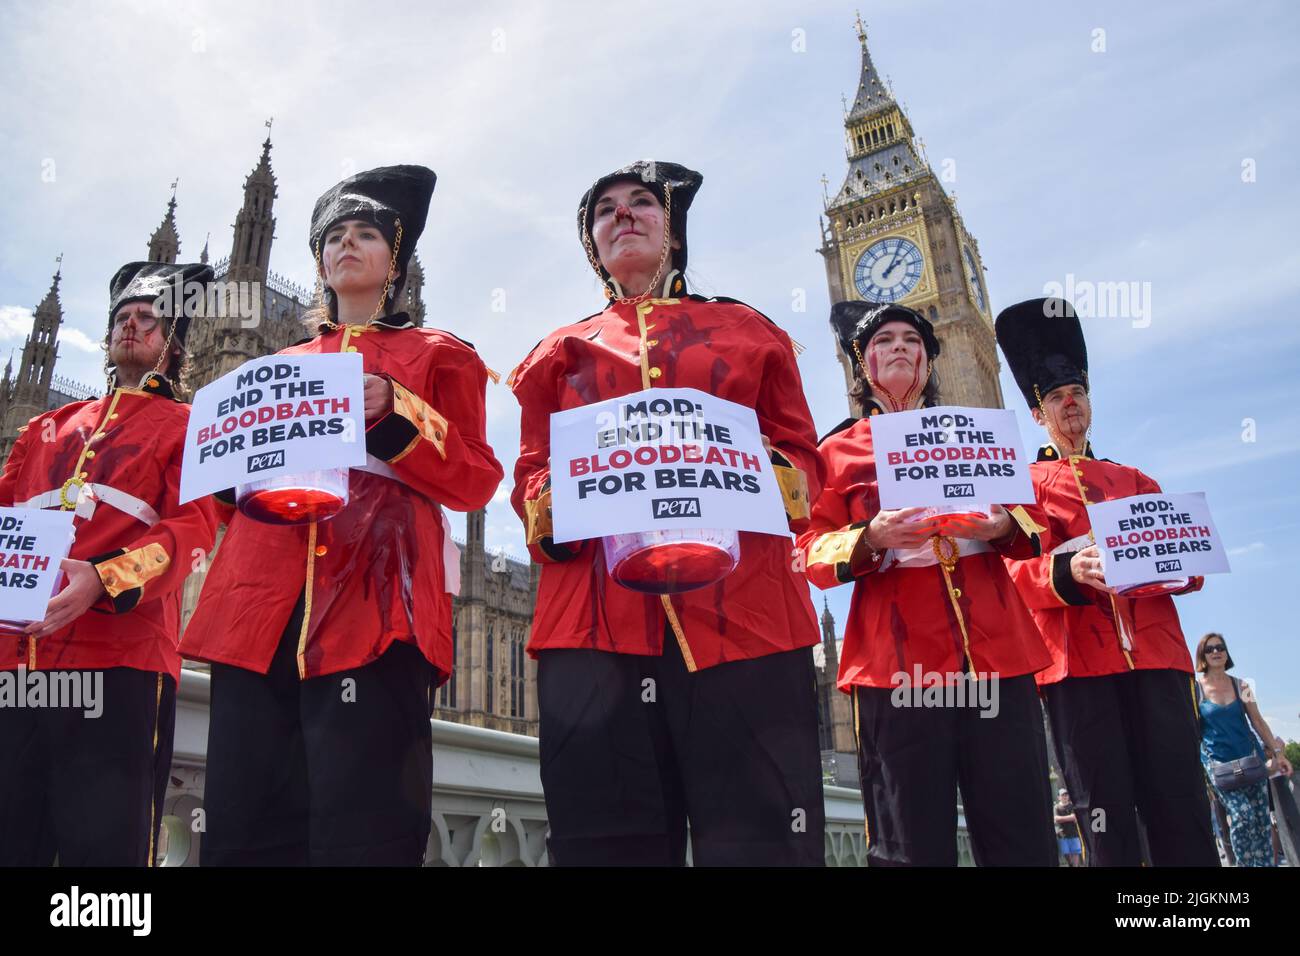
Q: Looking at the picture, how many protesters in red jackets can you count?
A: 5